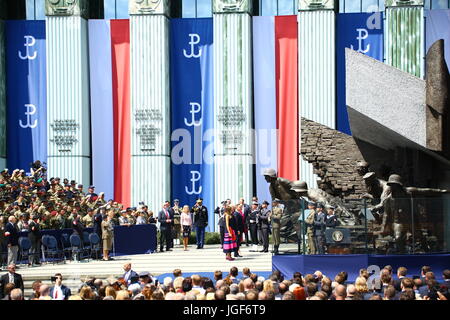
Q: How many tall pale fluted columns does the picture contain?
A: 5